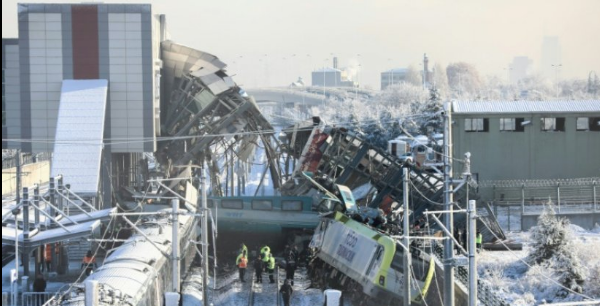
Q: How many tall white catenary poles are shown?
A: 5